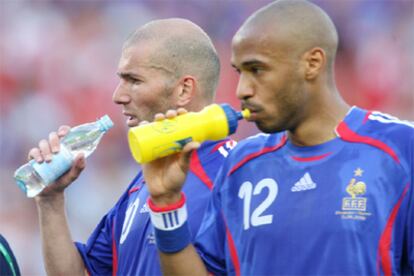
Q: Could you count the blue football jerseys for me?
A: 2